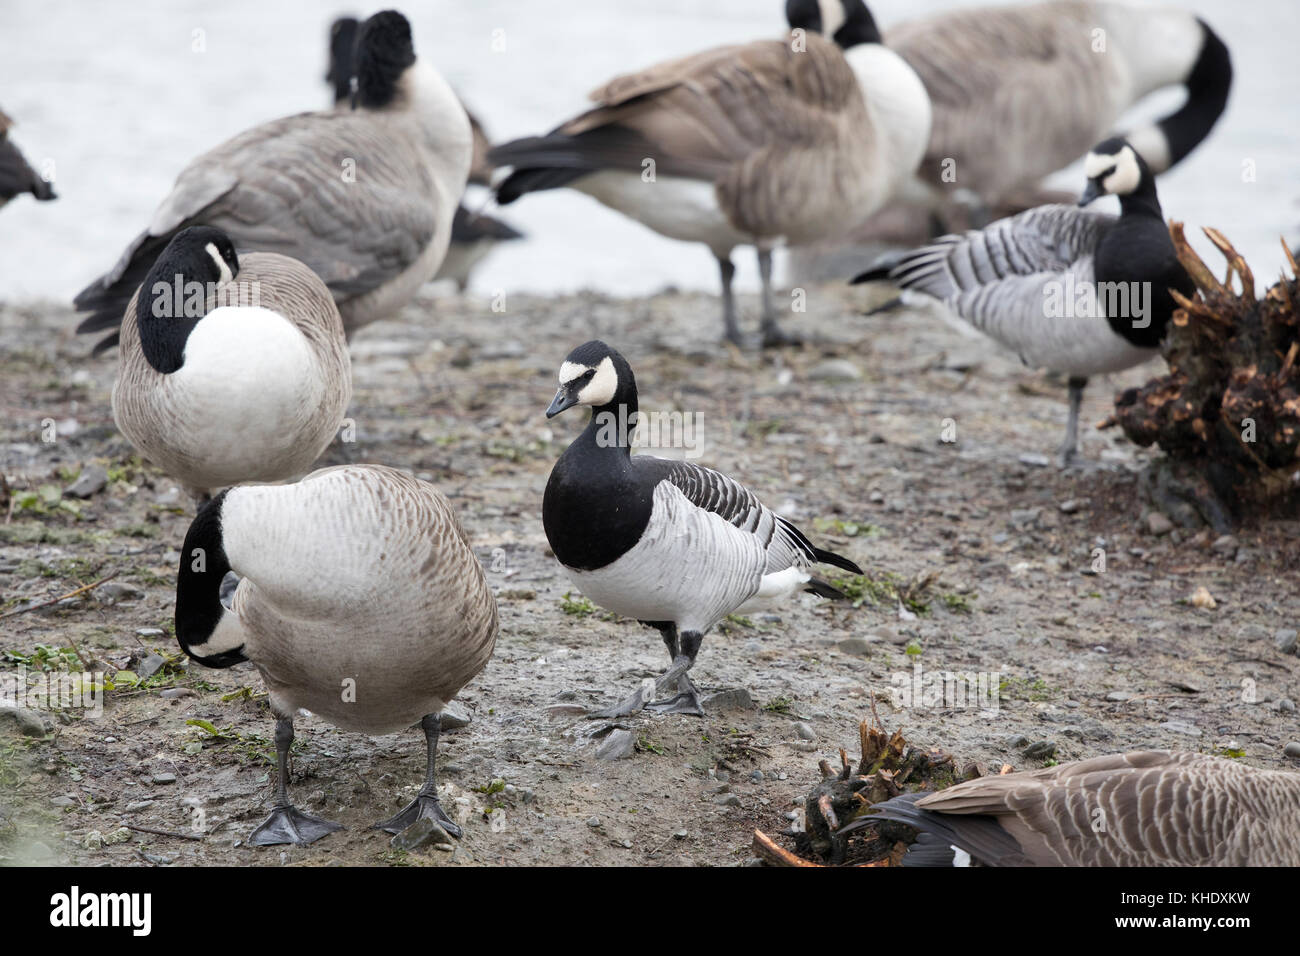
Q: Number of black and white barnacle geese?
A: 2